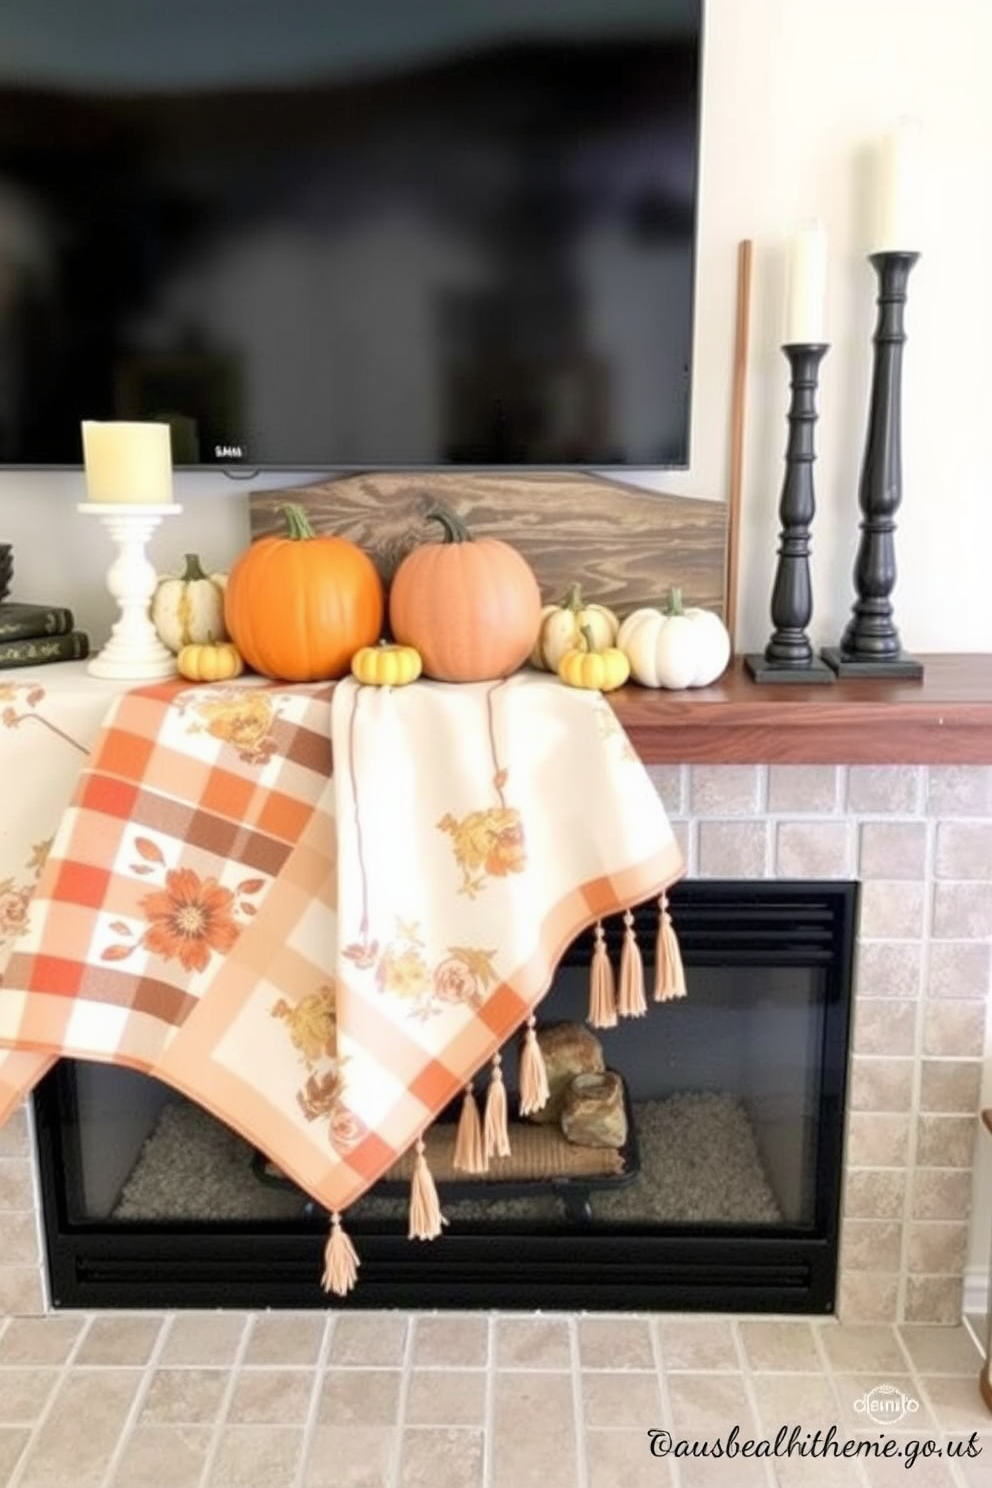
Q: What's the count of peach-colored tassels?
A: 8